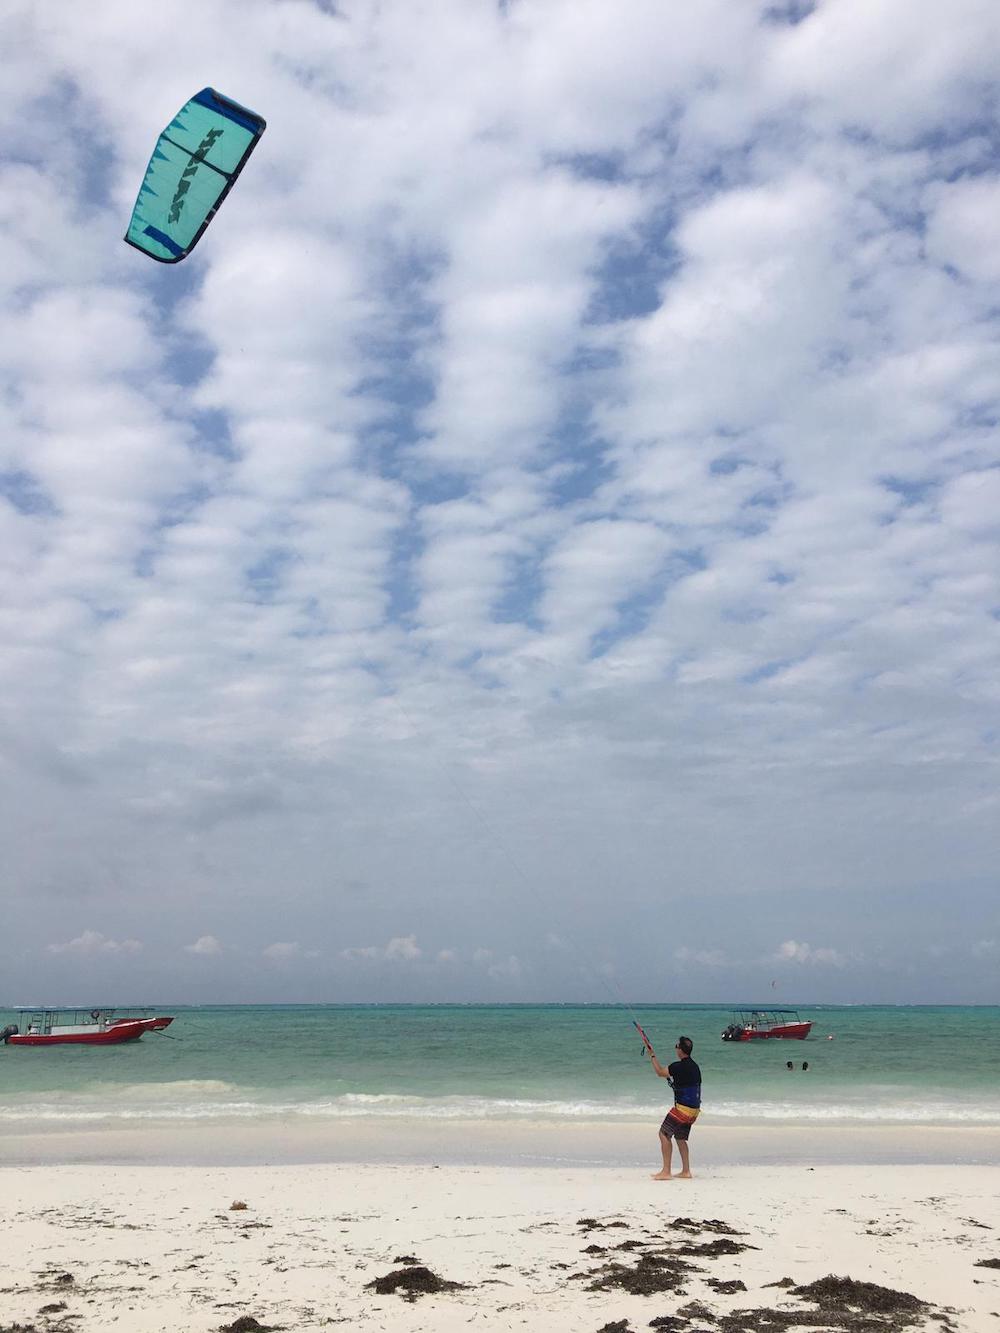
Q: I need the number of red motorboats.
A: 3